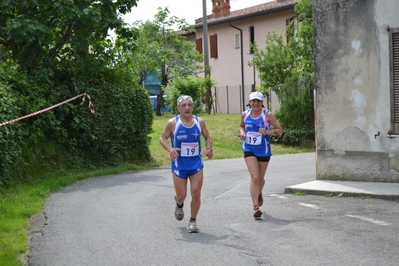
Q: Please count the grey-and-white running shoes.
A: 2